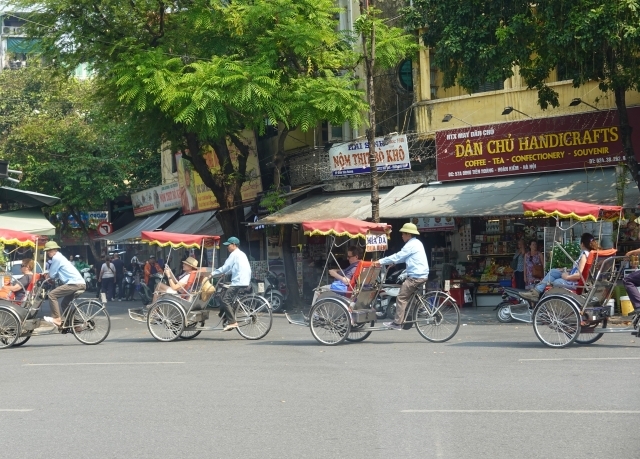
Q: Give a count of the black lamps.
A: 3